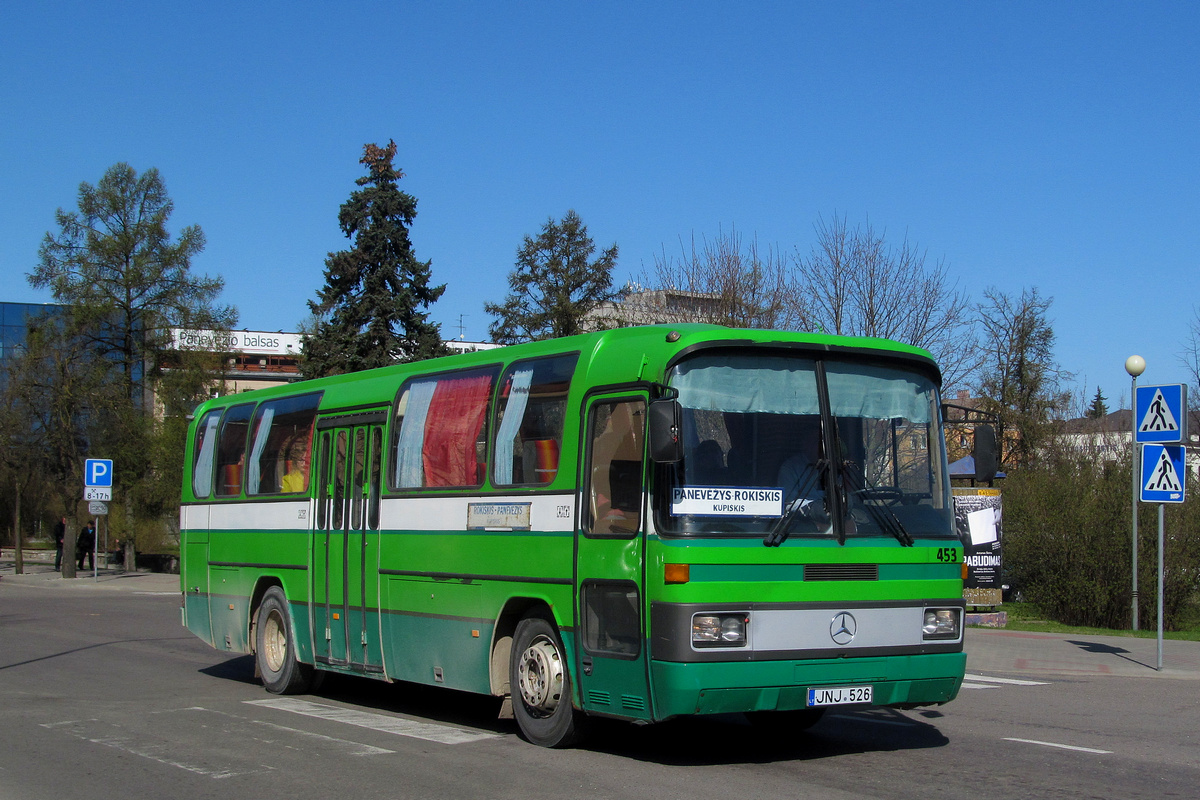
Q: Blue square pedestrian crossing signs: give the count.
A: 2